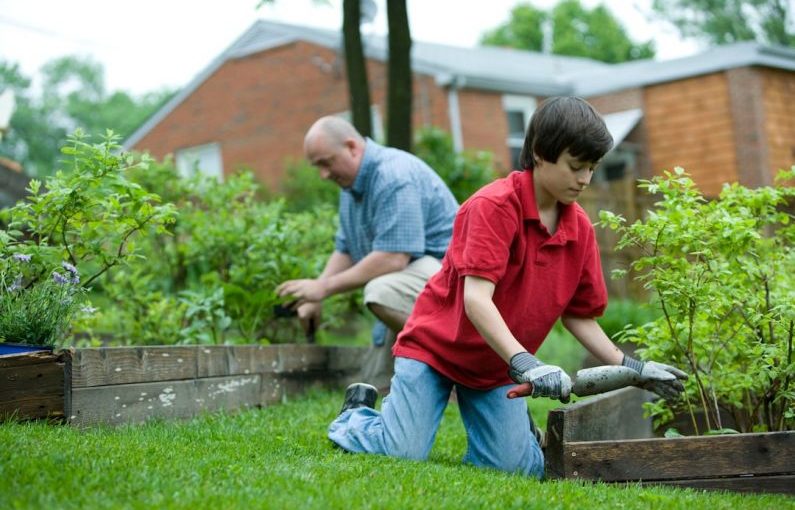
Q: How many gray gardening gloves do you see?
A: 2